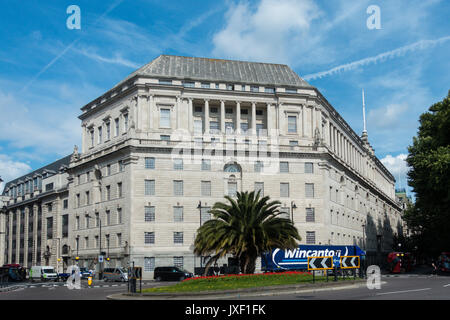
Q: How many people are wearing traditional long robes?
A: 0